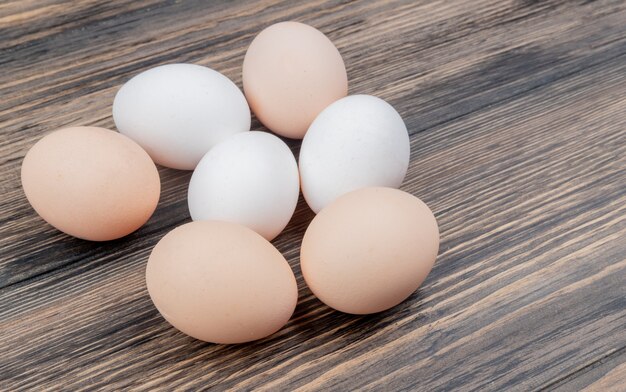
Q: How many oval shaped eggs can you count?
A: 7